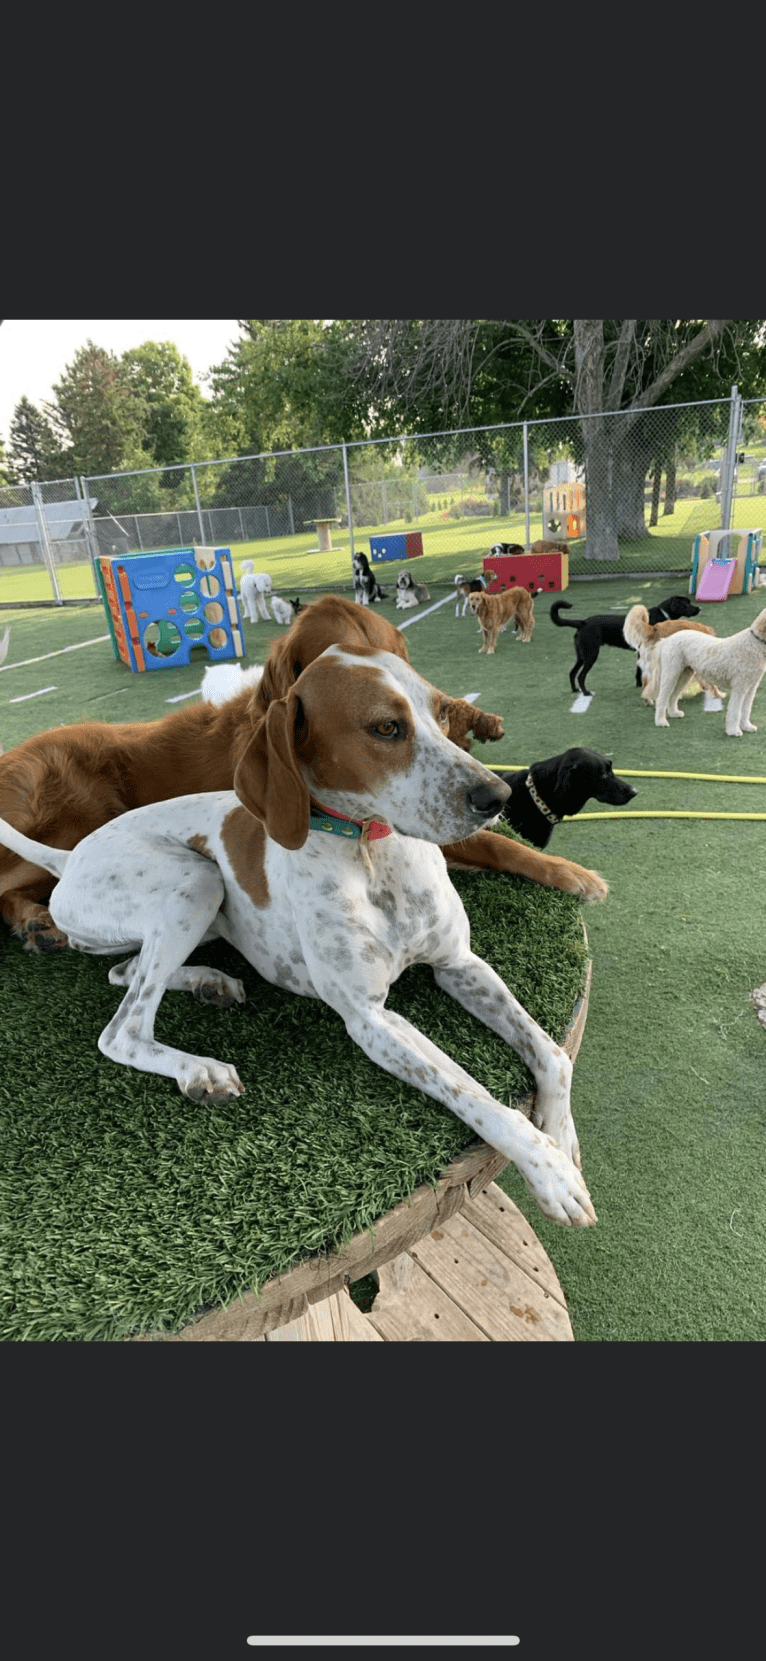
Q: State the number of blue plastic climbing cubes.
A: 1